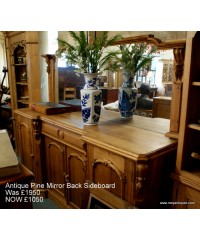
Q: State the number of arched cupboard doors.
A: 4